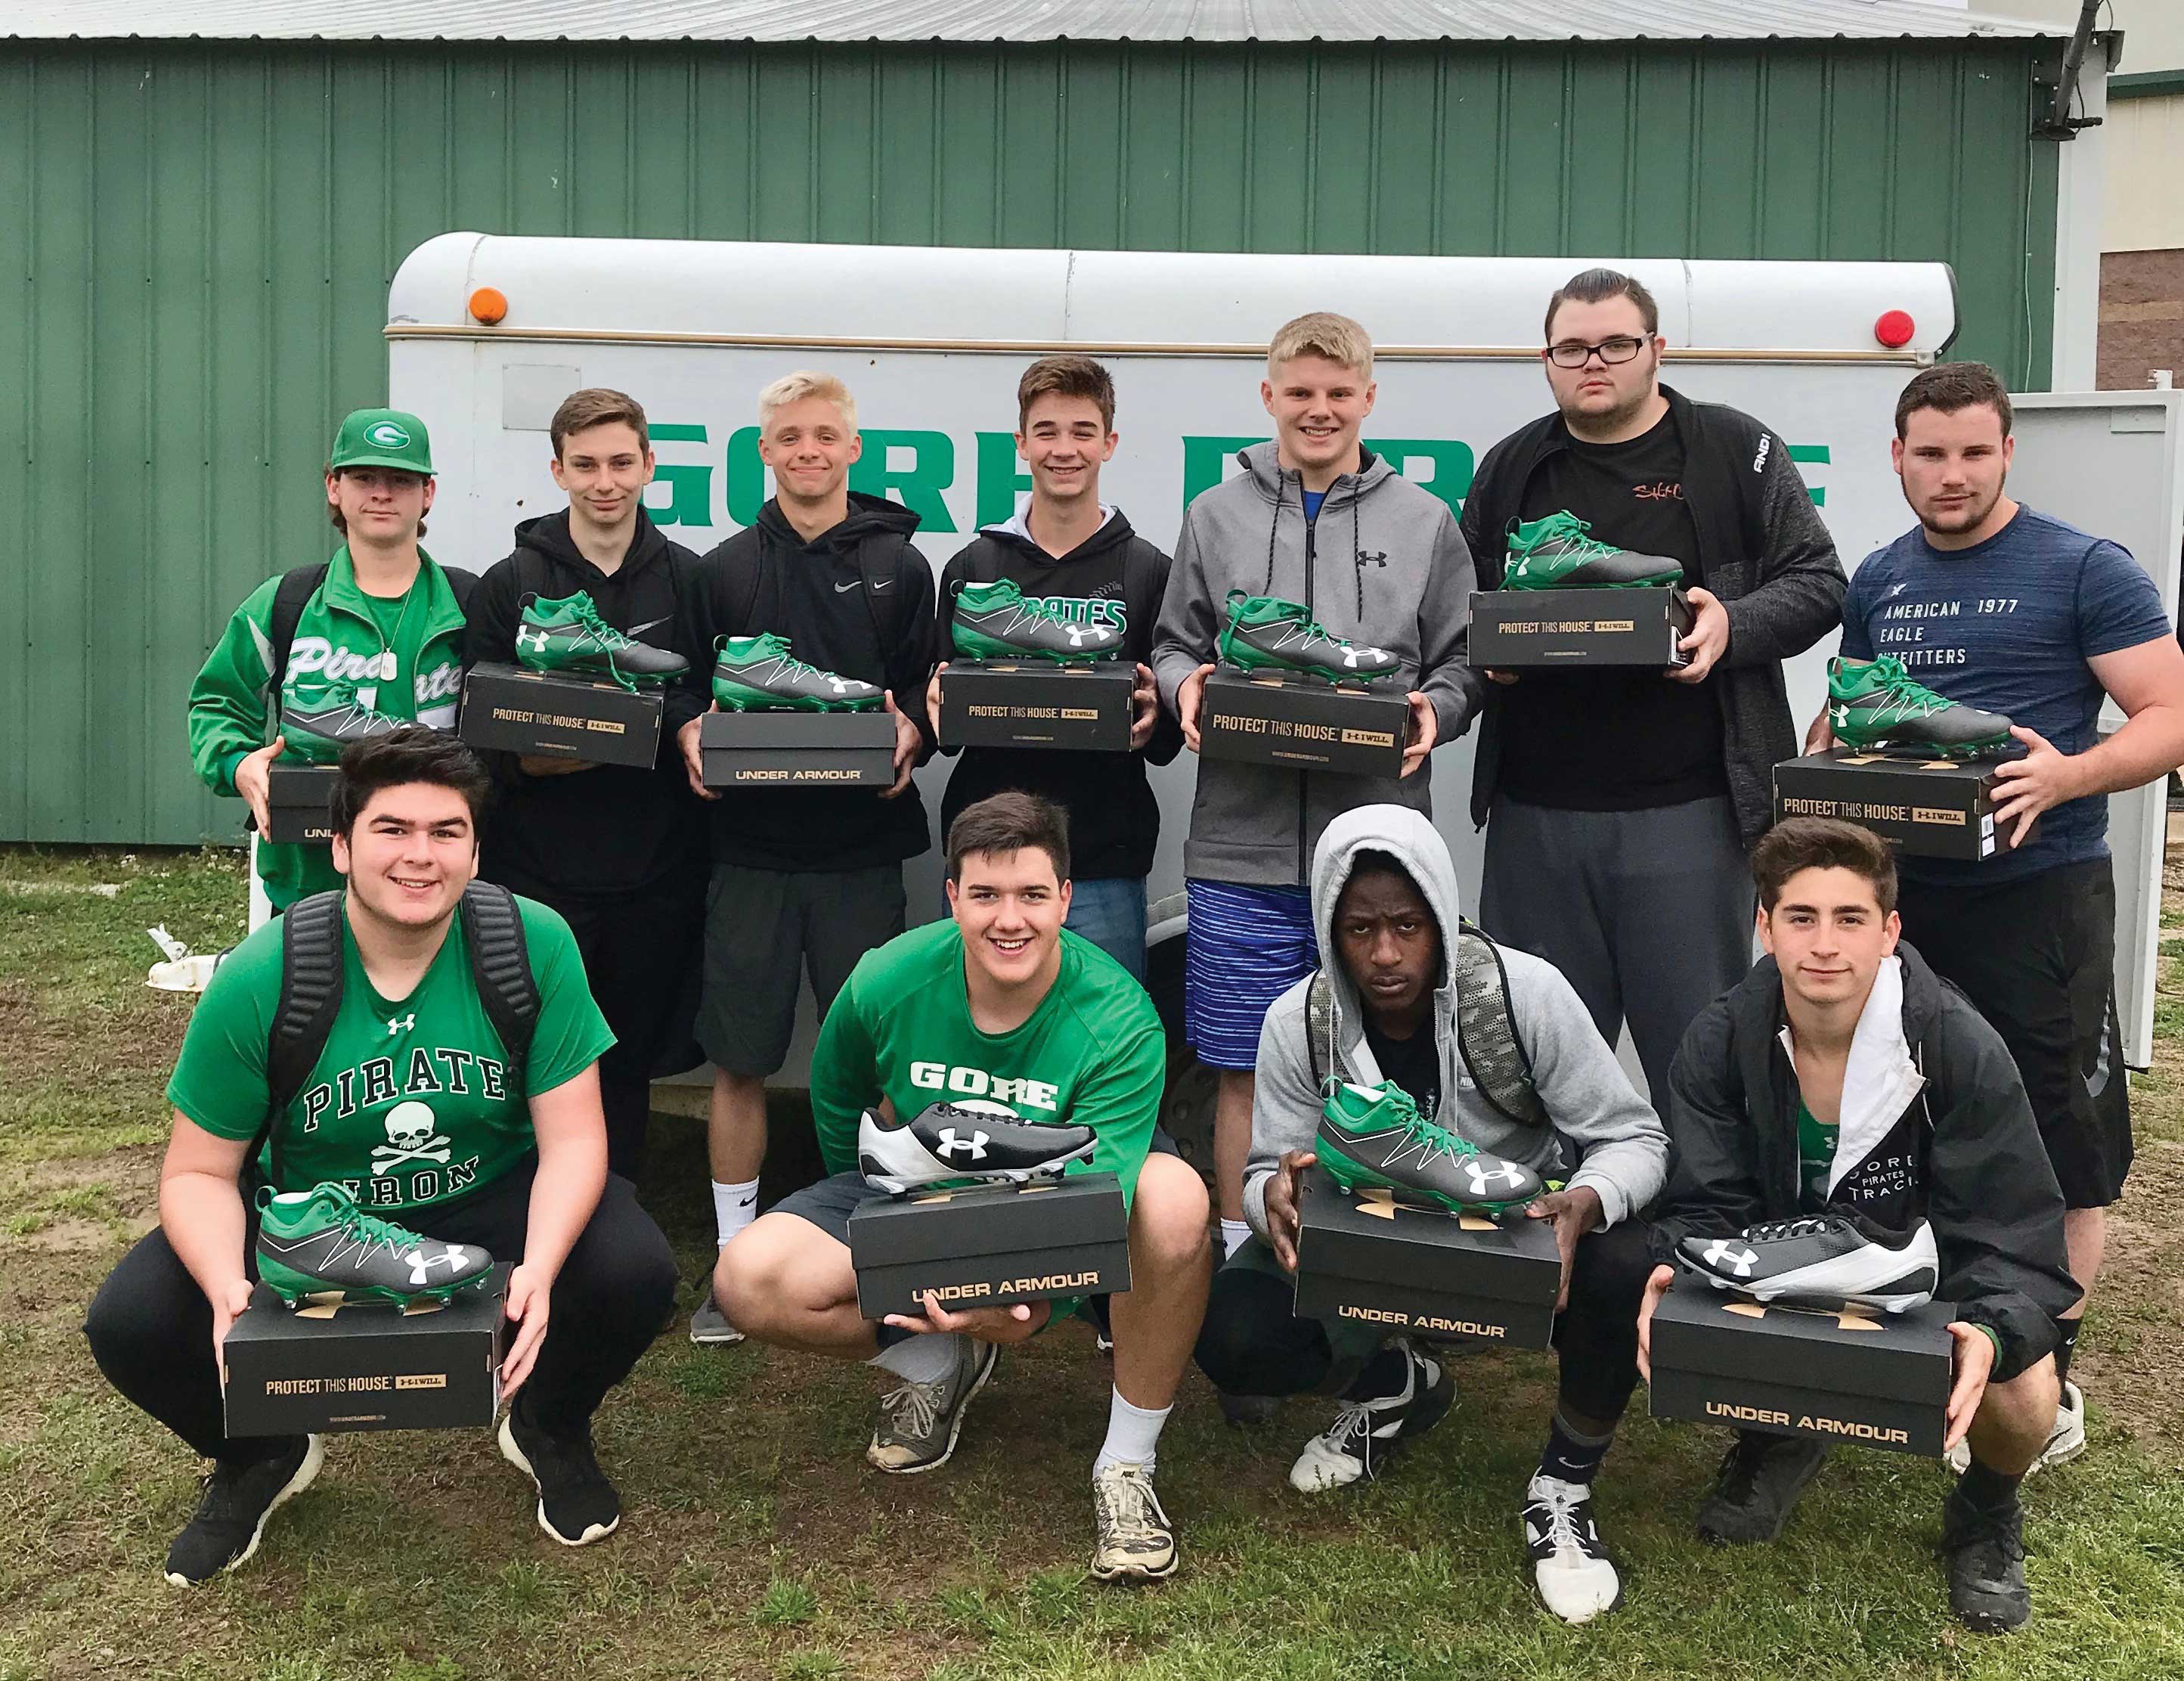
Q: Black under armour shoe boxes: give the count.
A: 11